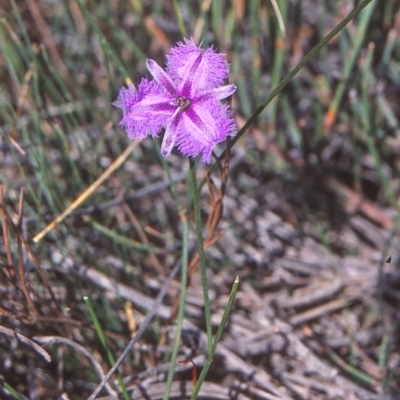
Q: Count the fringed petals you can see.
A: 3